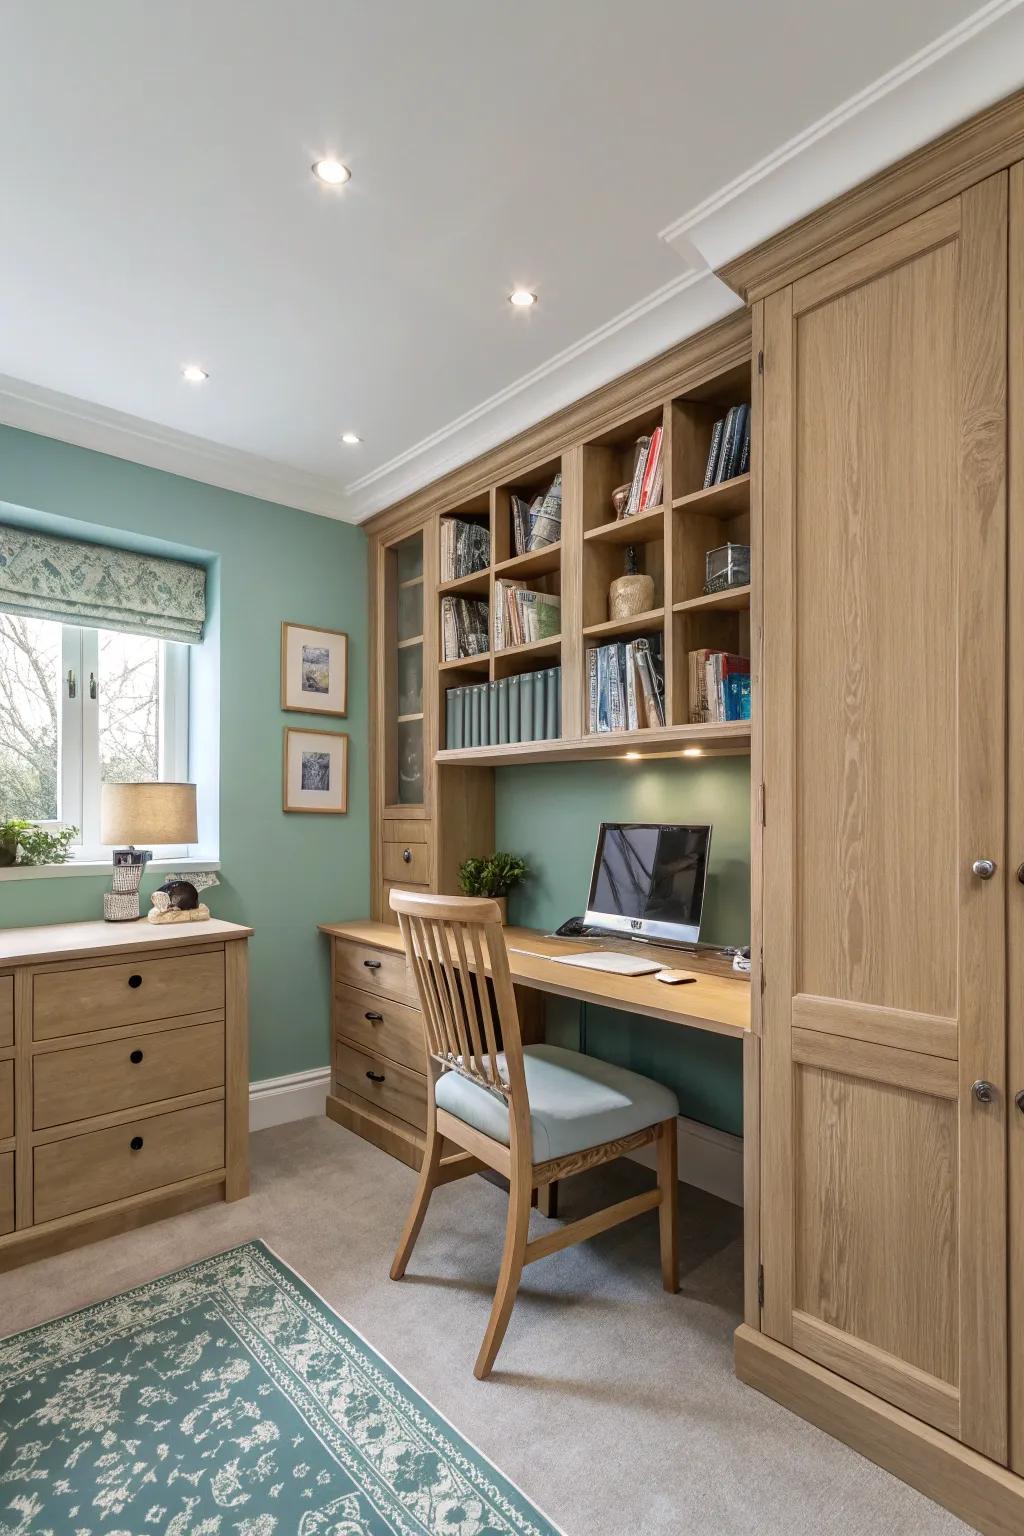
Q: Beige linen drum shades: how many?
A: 1